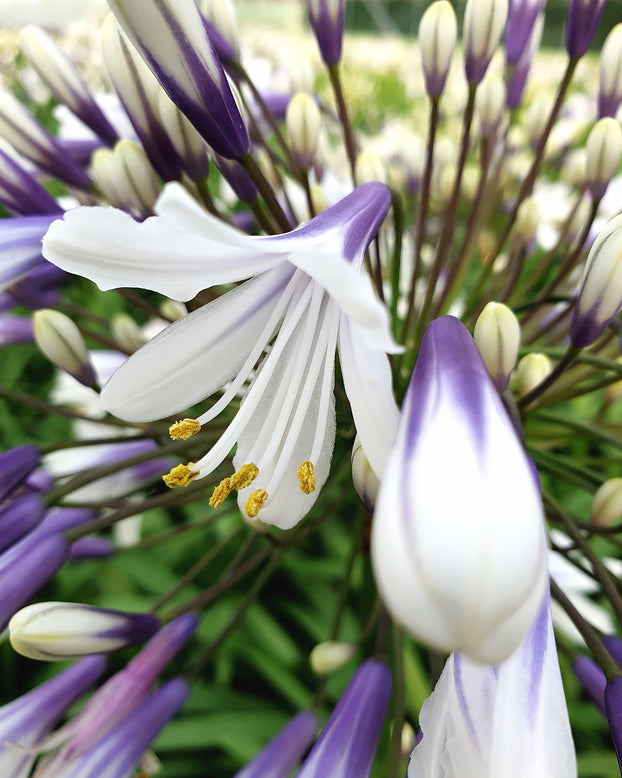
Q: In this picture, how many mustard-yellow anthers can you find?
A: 6